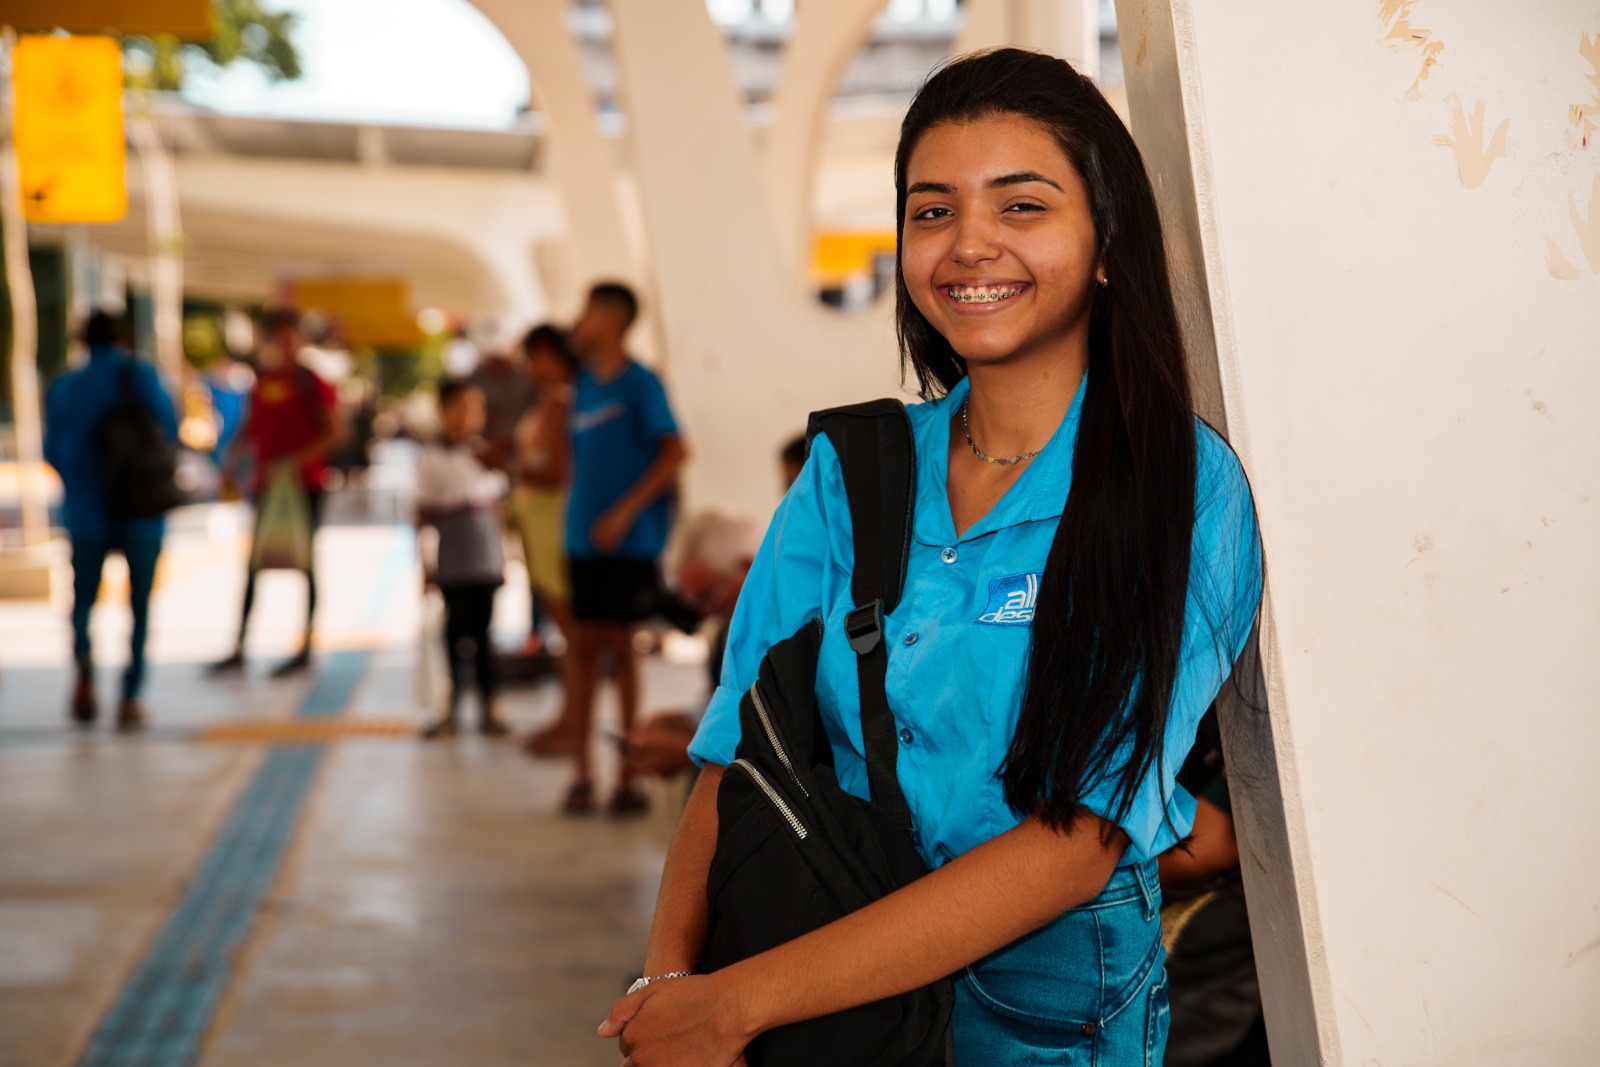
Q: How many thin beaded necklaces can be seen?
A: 1